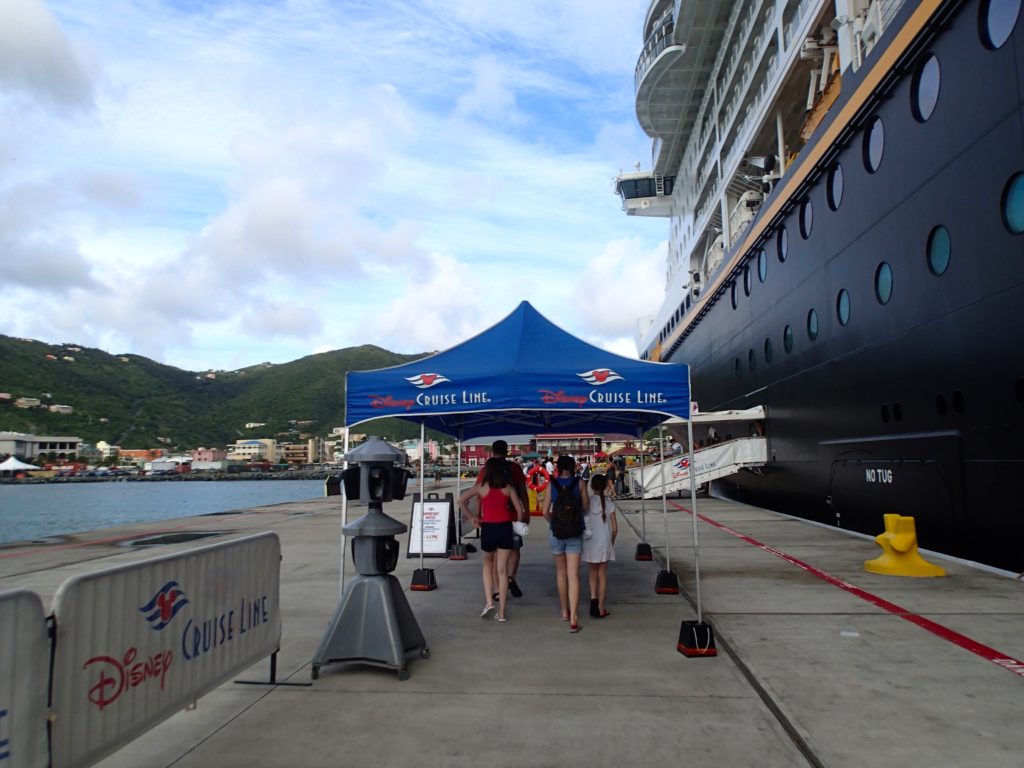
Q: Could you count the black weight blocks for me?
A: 5